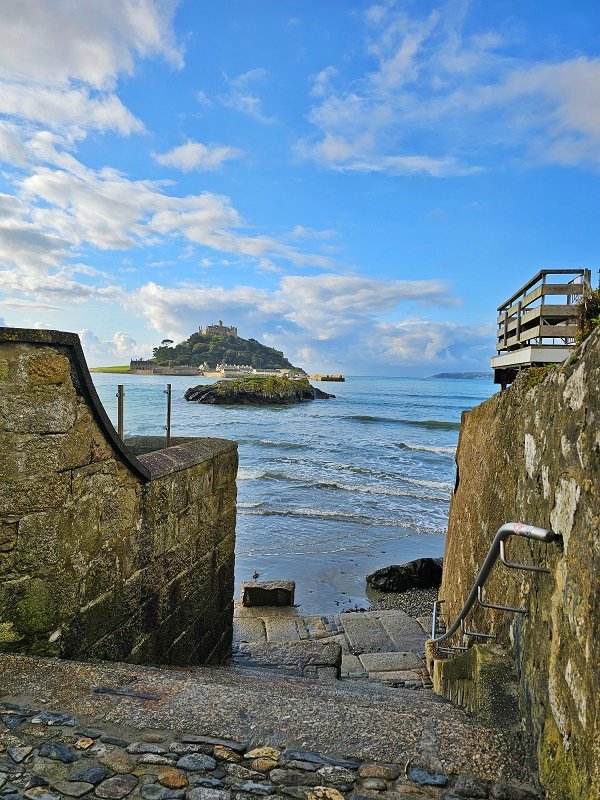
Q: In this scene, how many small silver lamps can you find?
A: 0